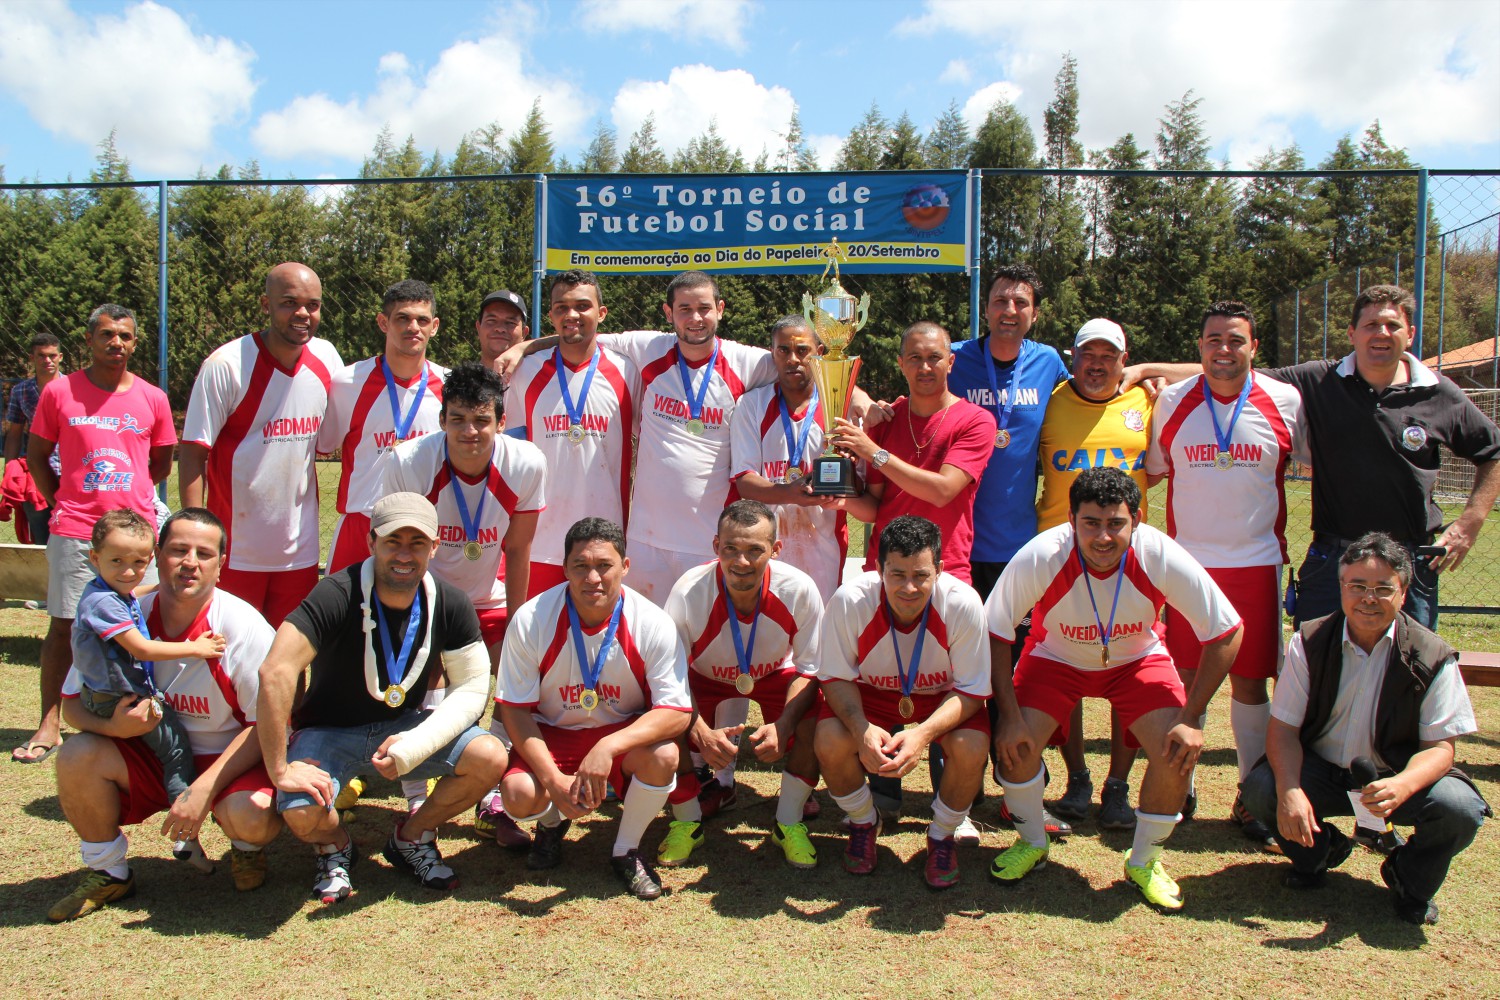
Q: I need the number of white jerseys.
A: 12